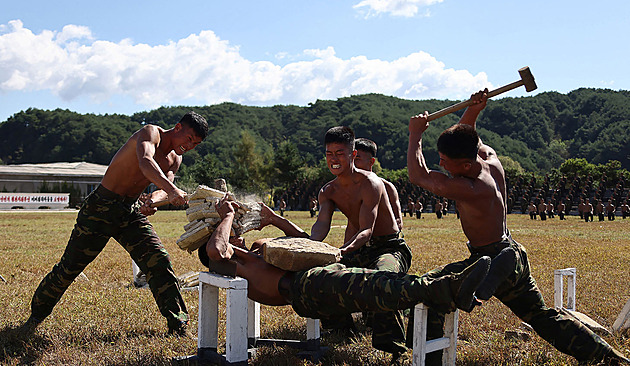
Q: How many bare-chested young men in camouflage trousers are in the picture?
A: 5